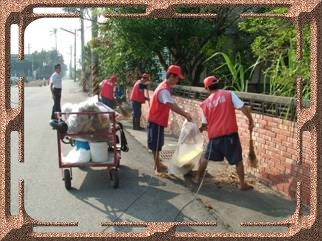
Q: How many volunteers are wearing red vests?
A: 4